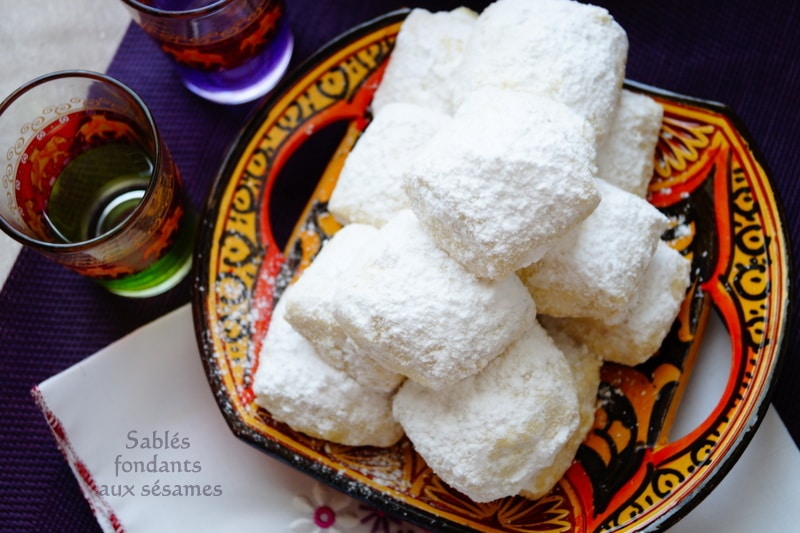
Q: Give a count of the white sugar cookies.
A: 12